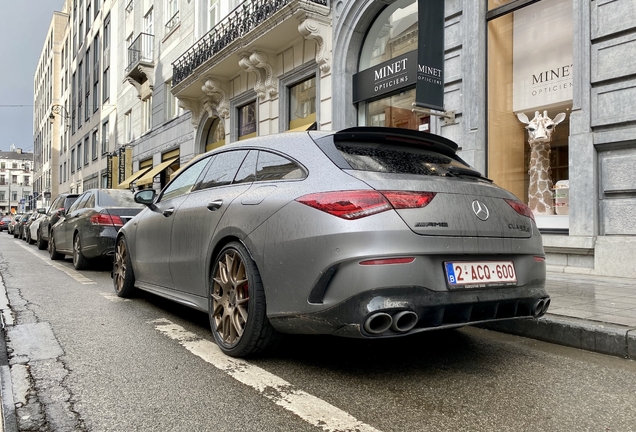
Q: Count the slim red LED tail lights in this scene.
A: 2